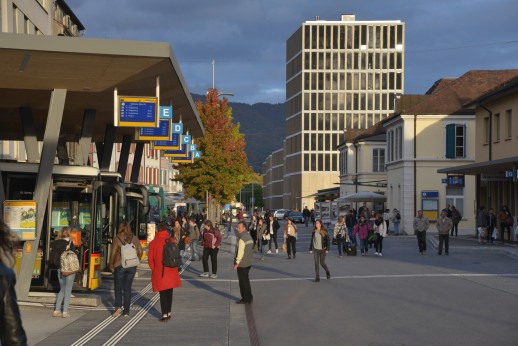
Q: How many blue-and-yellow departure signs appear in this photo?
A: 5